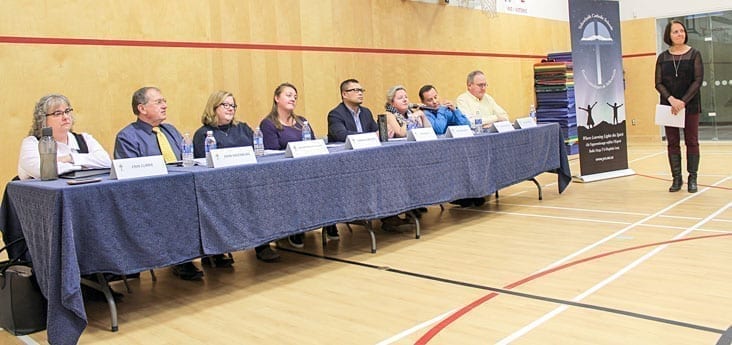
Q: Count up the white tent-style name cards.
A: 8